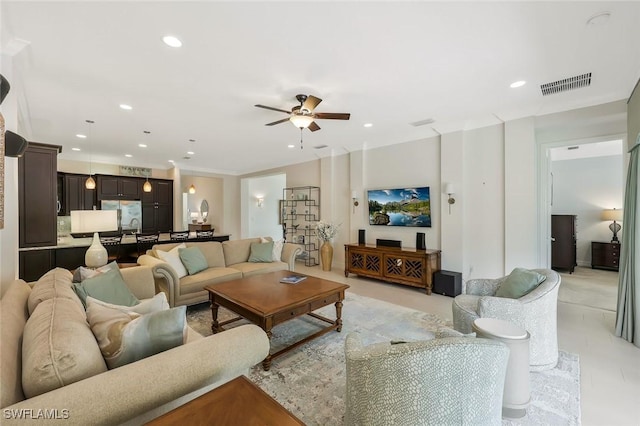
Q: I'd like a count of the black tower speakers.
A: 2